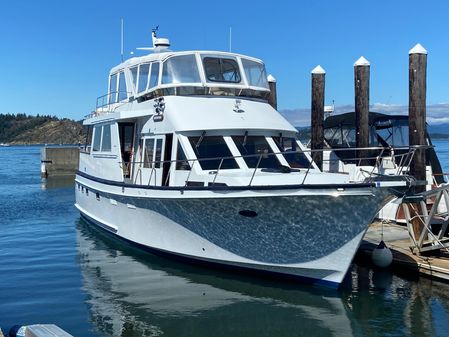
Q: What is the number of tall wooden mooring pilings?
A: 4